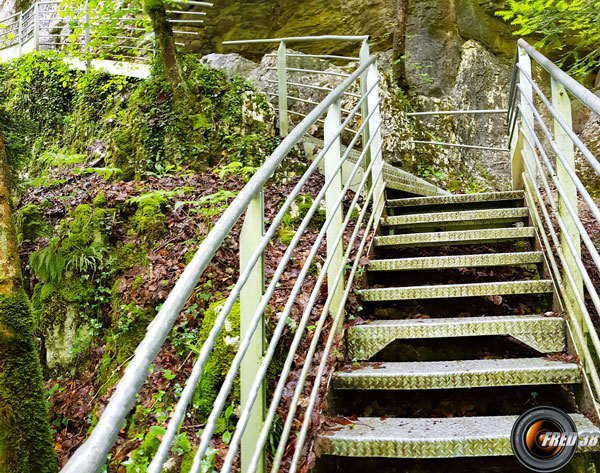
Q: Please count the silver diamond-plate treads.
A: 8